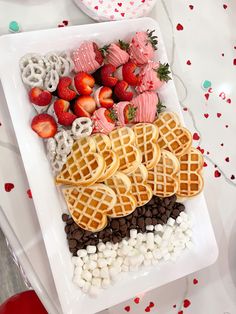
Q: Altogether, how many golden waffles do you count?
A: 10